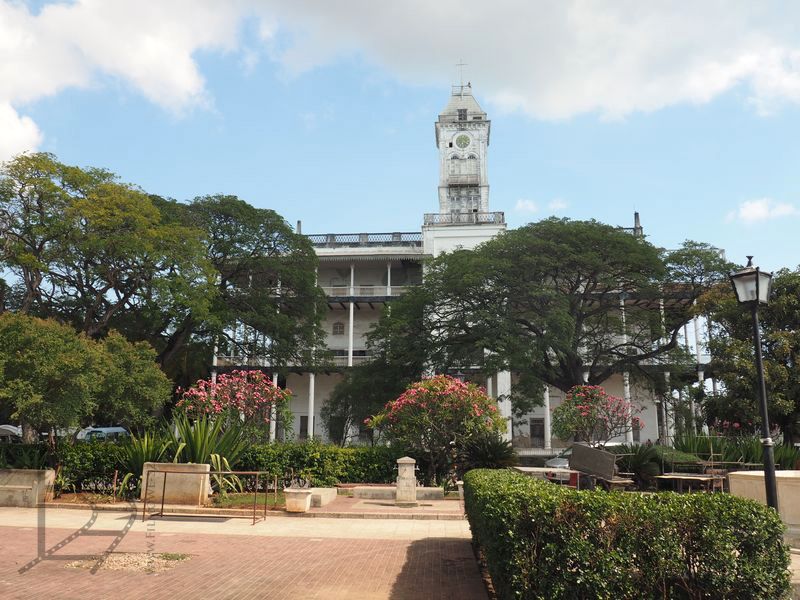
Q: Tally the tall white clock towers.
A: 1